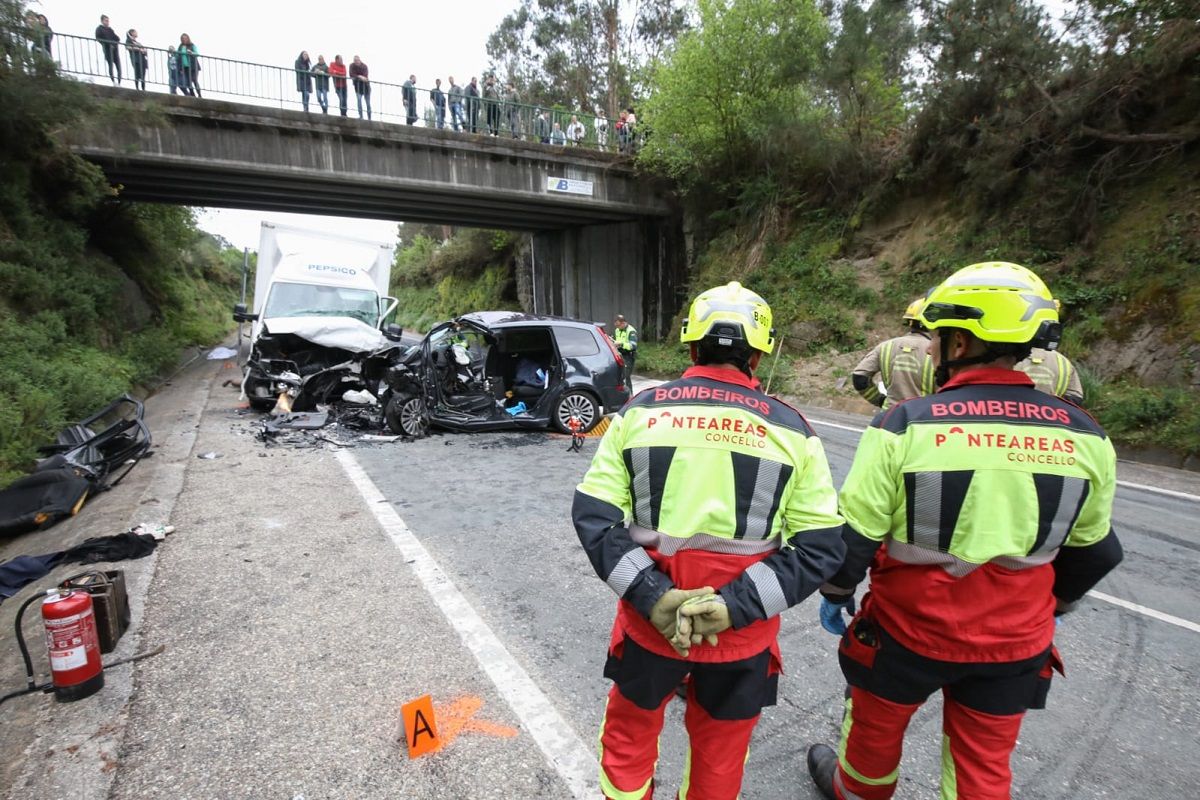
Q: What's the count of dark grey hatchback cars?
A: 1